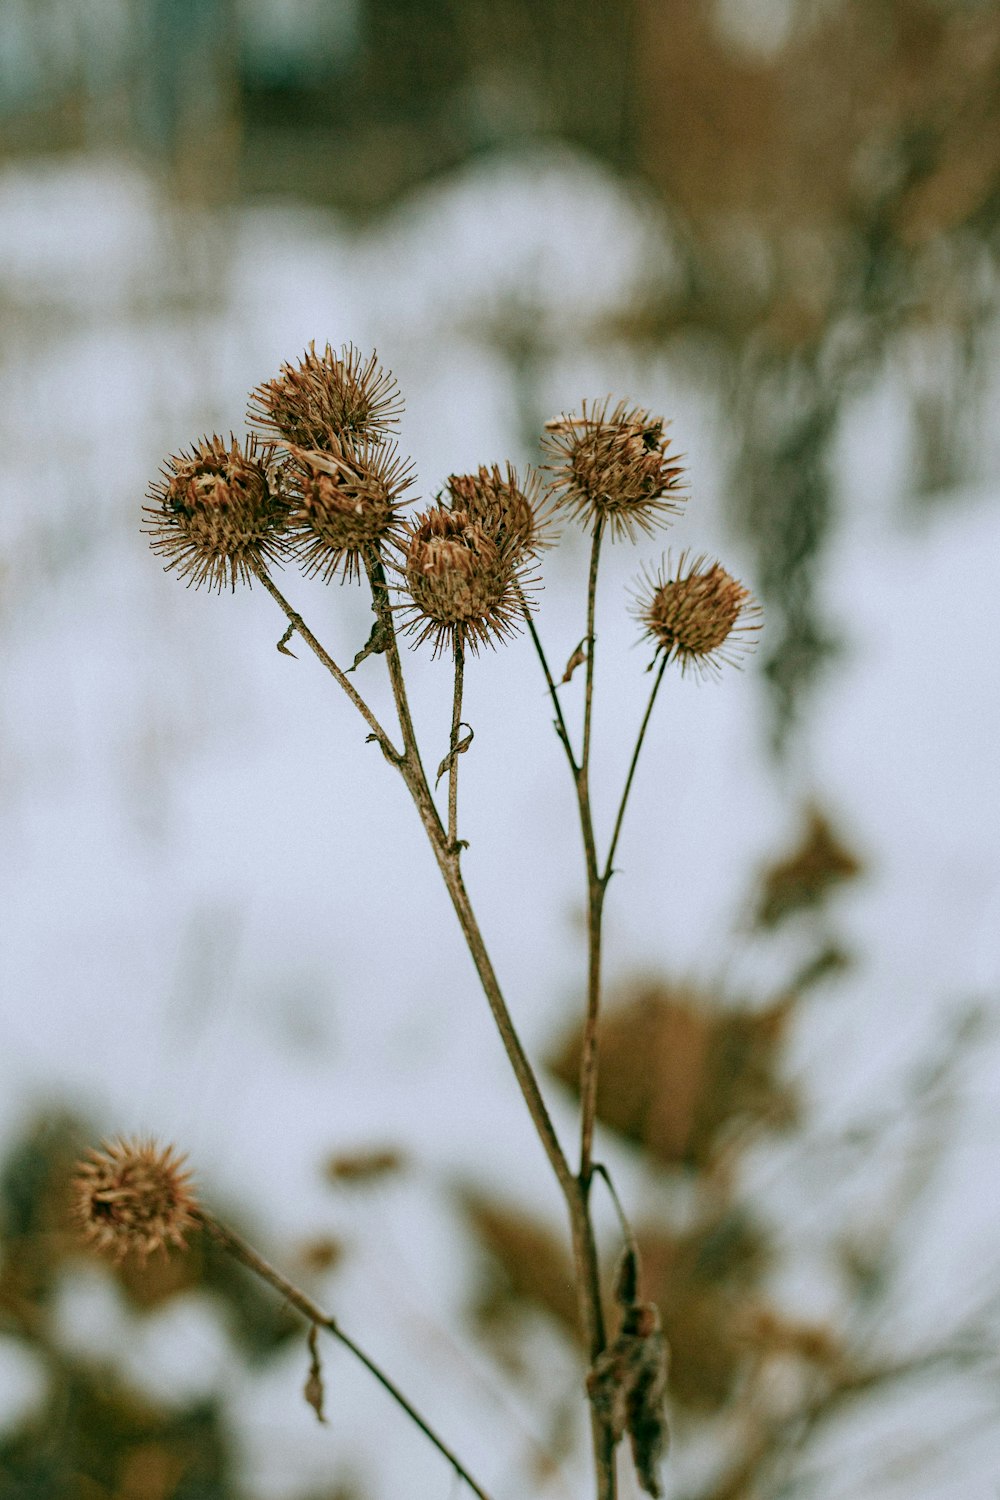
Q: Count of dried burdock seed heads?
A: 8